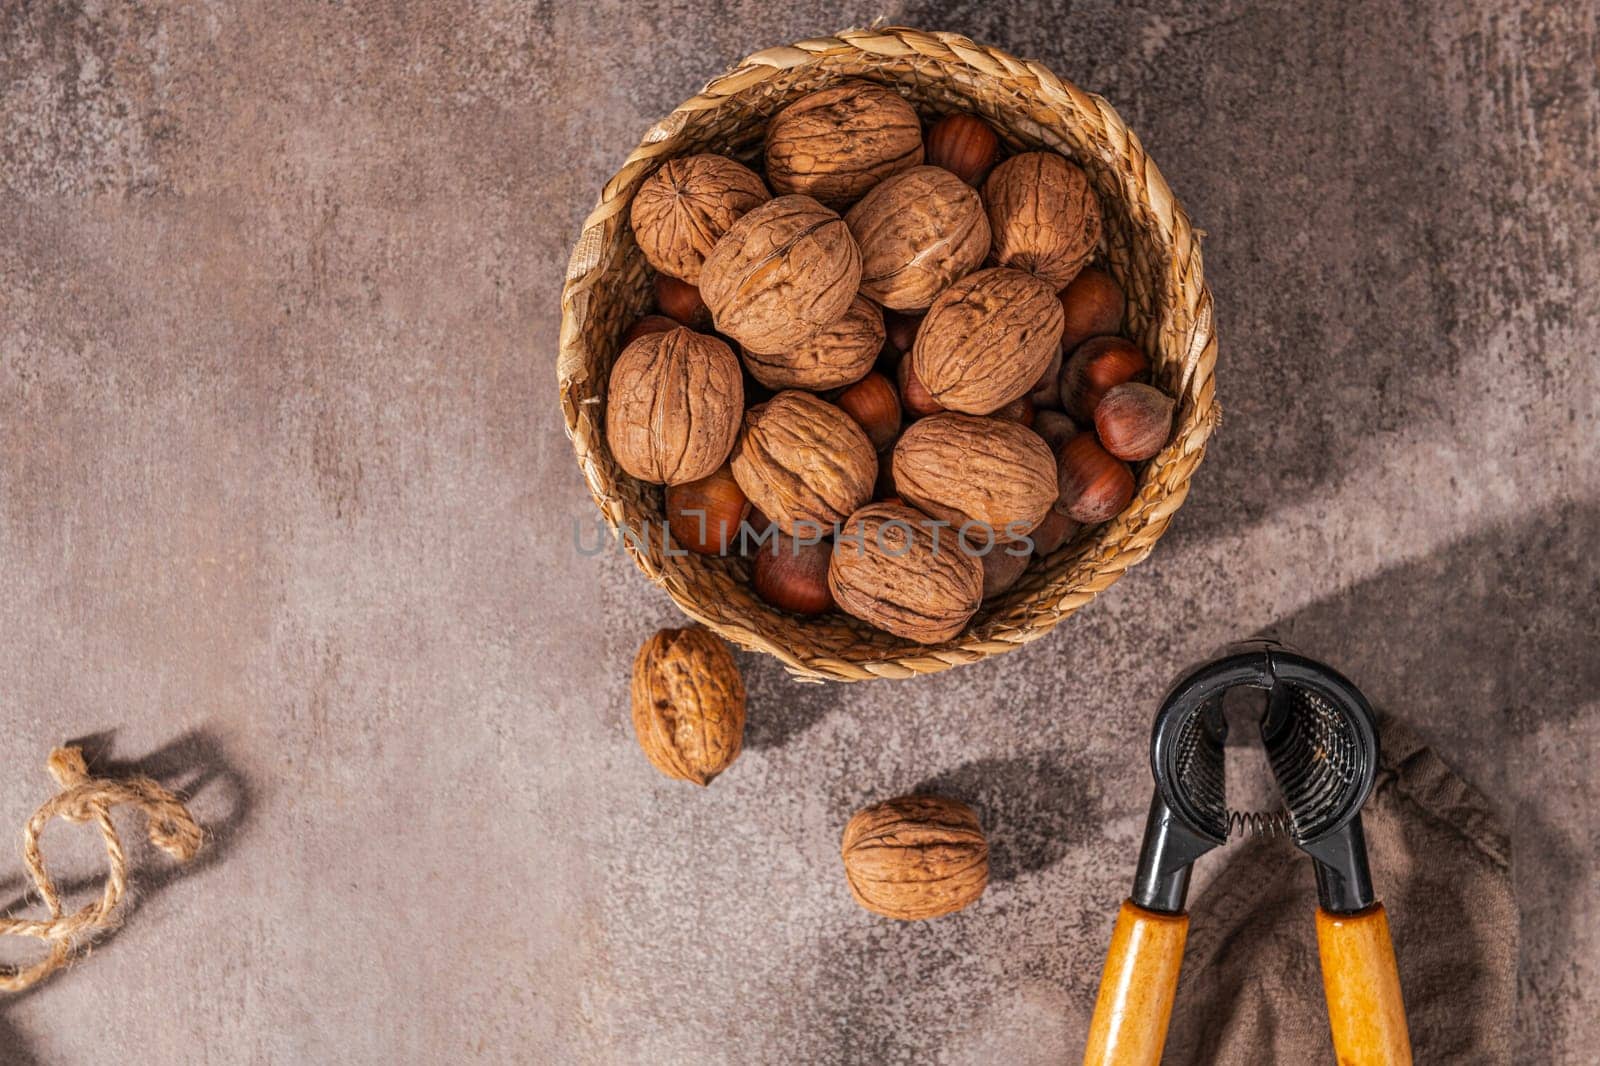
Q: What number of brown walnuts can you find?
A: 13